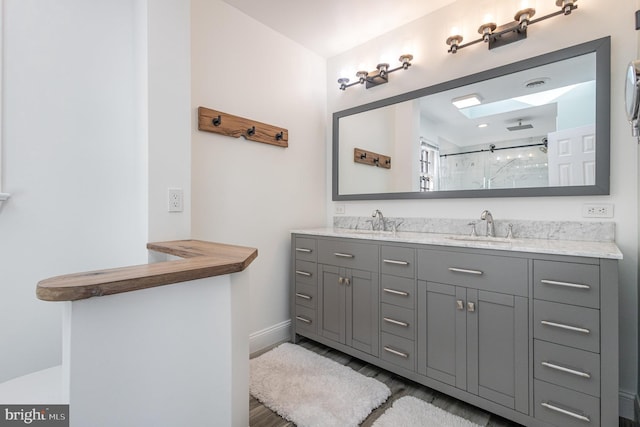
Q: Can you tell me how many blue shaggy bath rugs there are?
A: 0